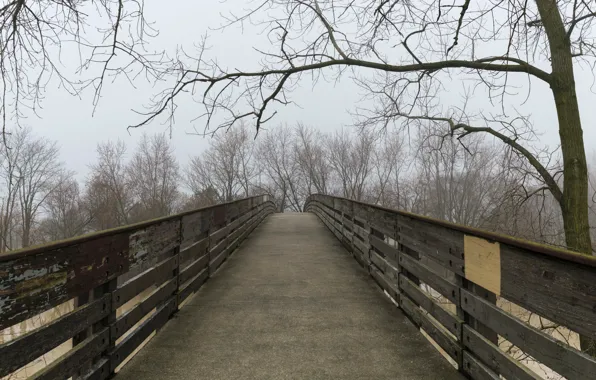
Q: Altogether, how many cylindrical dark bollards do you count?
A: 0